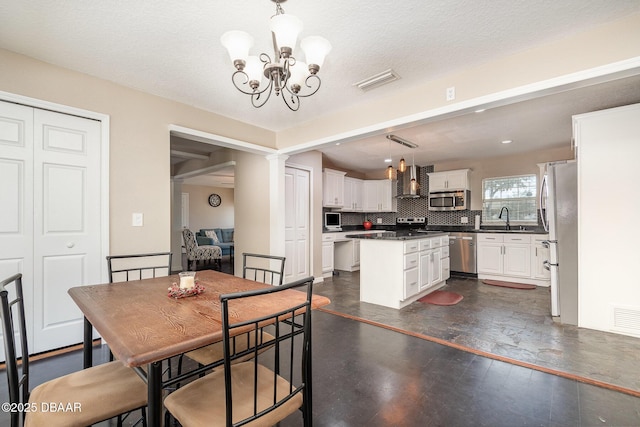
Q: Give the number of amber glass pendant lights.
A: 3